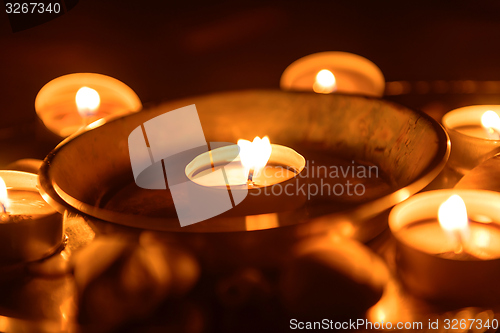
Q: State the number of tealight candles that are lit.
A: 6